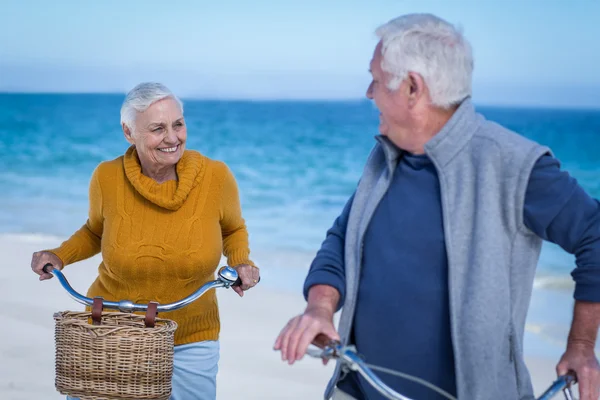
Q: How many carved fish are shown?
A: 0